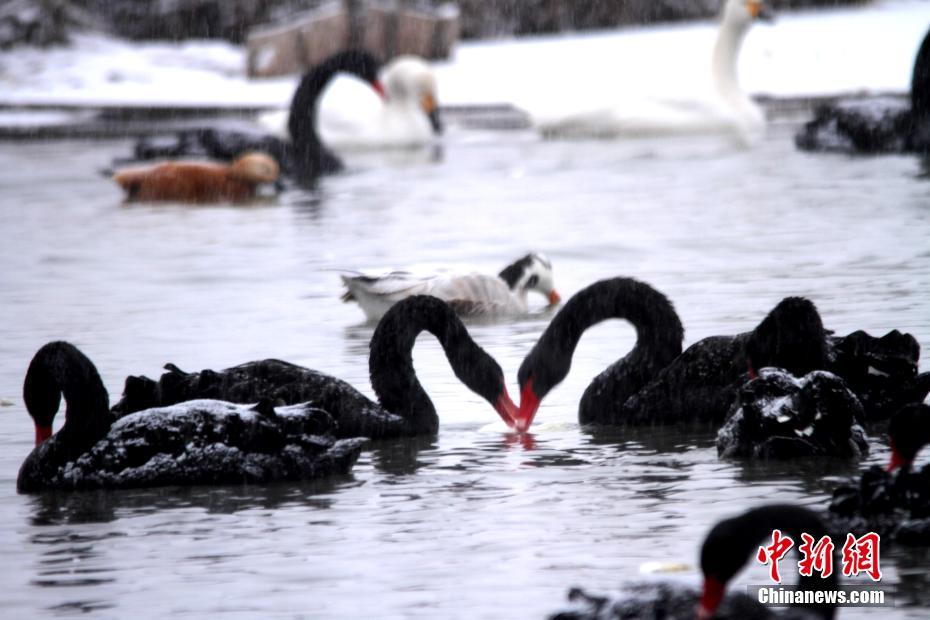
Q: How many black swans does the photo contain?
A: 8